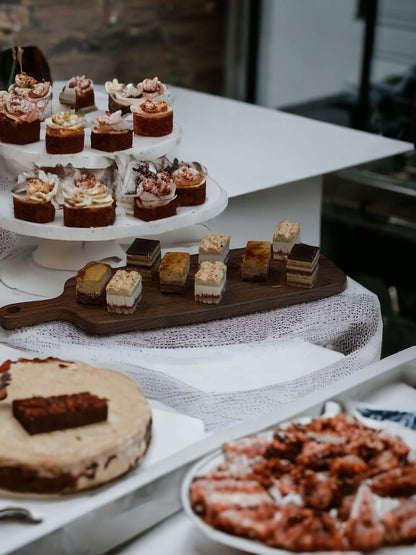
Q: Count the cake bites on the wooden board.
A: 9